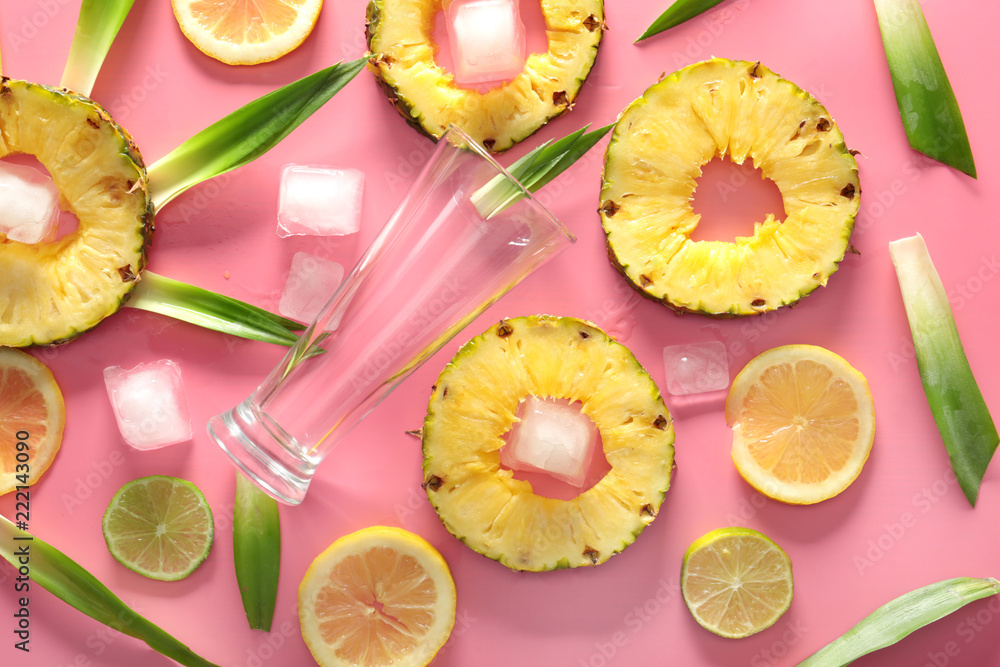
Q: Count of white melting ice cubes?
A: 7